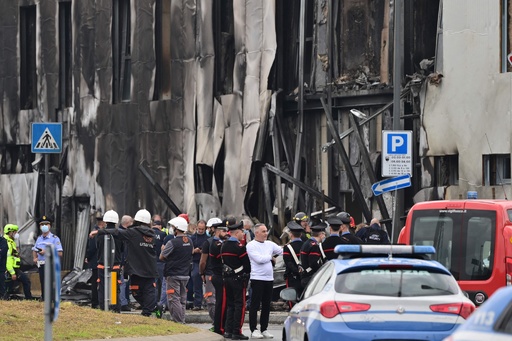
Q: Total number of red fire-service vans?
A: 1